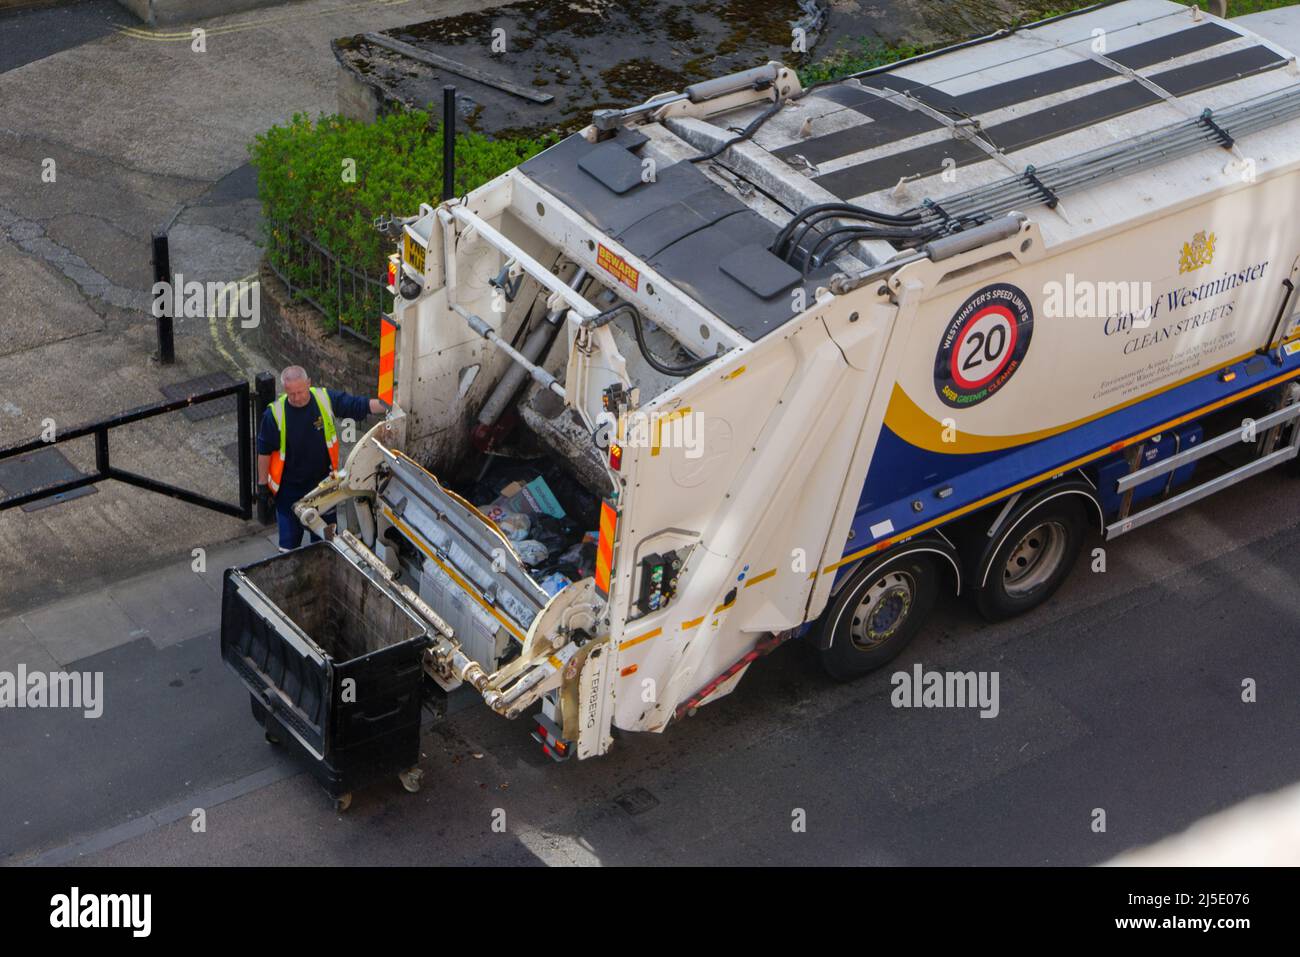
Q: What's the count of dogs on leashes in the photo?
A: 0